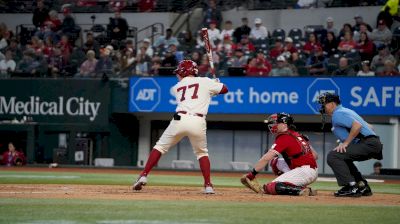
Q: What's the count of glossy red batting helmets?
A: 1